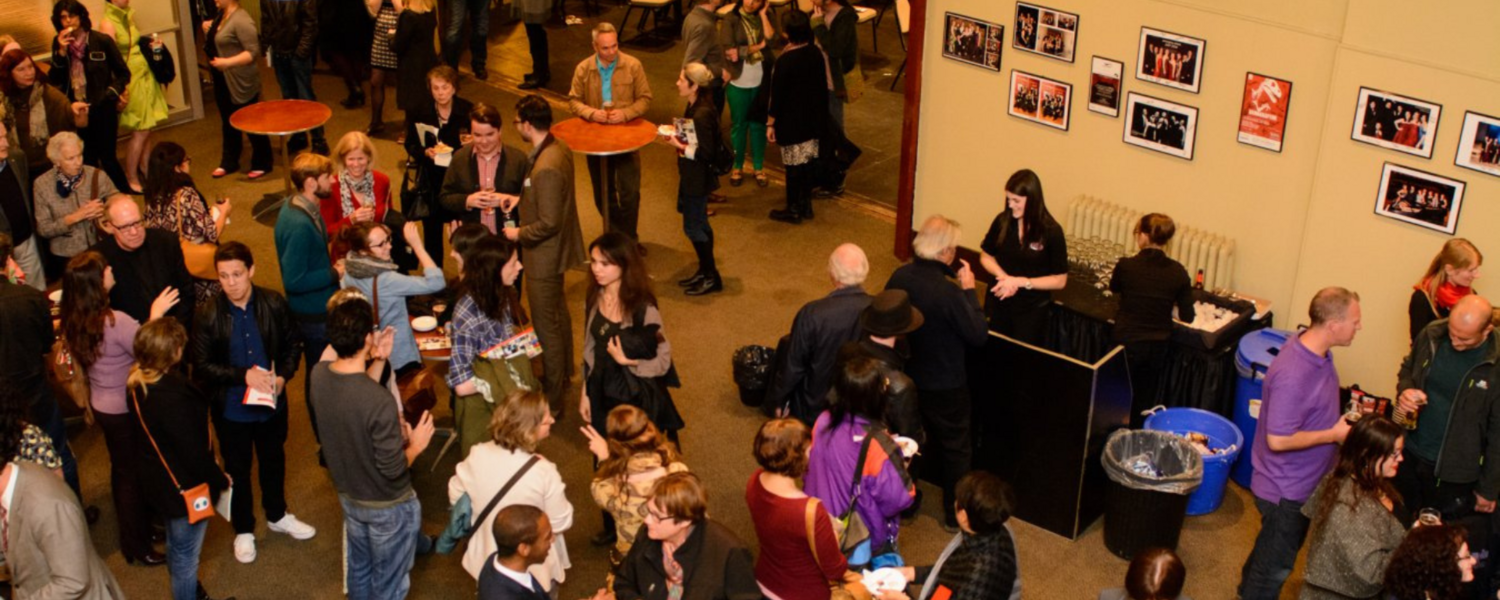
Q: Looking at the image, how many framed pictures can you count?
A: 10